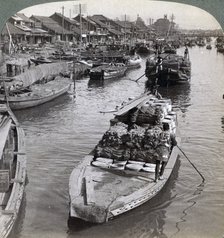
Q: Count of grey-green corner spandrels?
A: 2